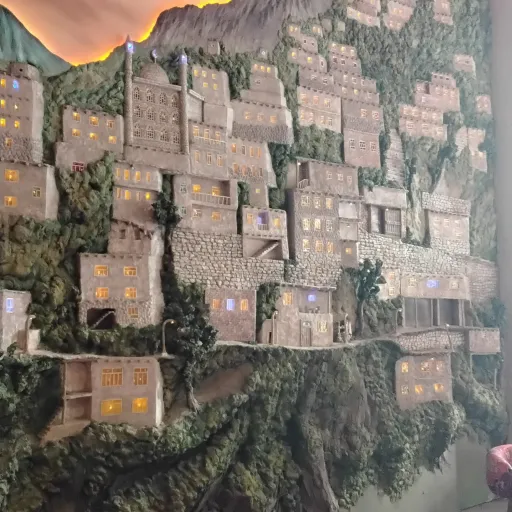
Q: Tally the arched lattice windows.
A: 12